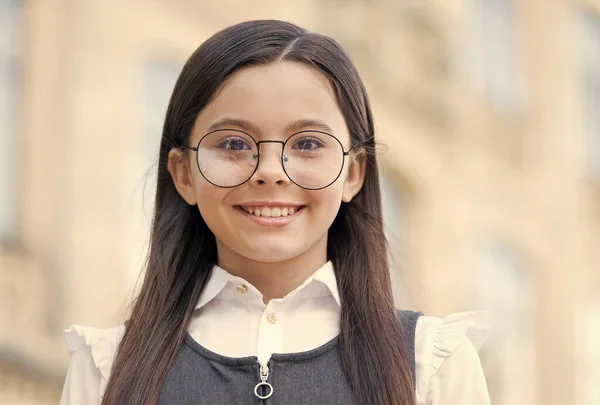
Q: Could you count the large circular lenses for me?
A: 2